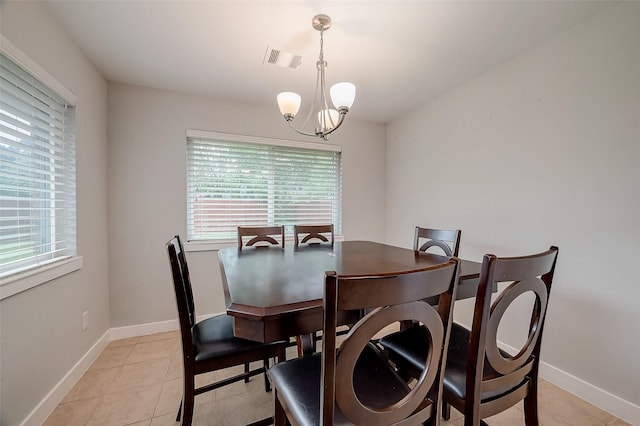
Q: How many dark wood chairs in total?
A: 6